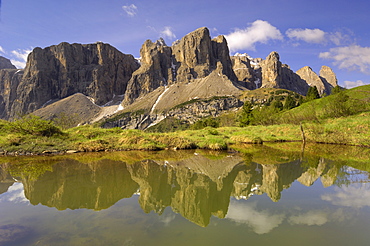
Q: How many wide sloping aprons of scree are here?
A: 2